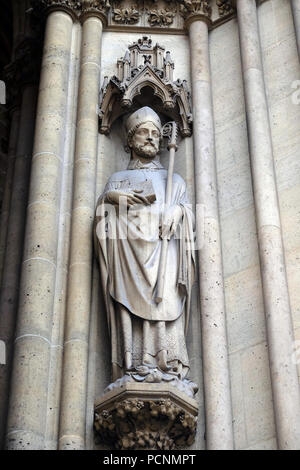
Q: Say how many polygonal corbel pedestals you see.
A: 1